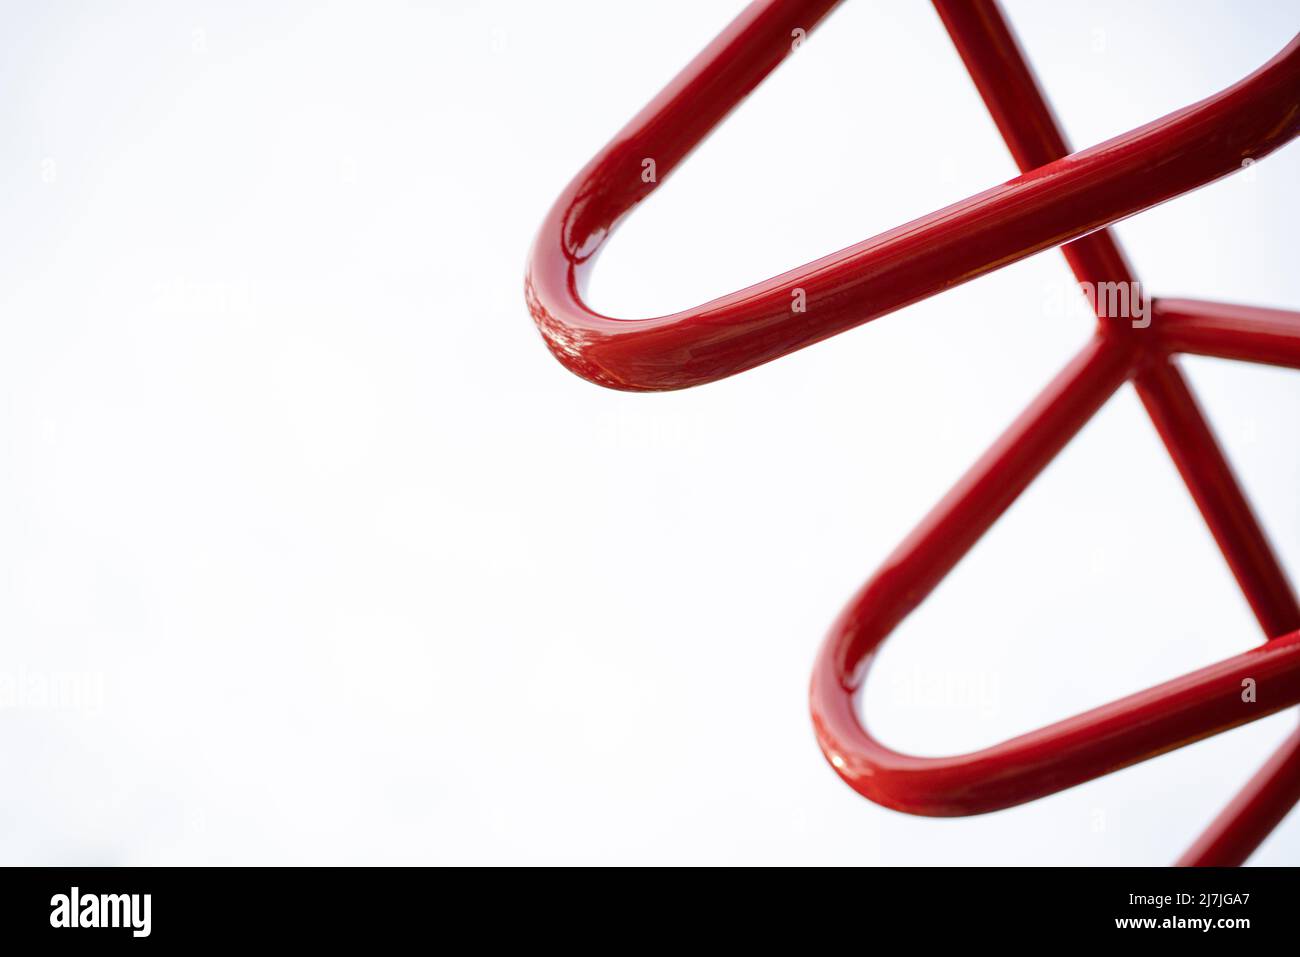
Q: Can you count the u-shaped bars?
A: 2